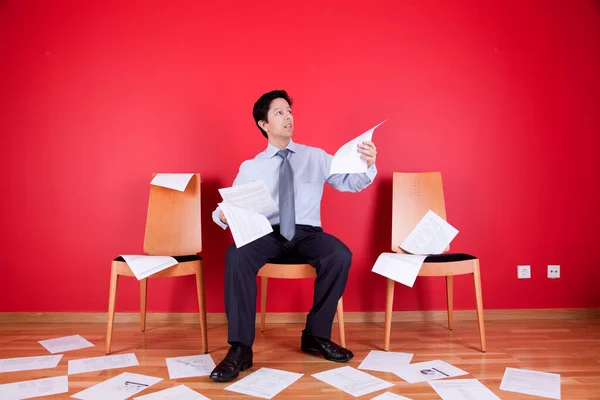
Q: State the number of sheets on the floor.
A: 14